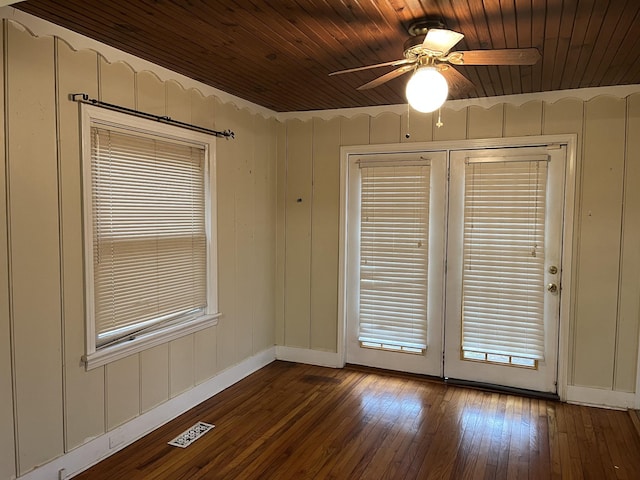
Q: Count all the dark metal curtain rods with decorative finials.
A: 1